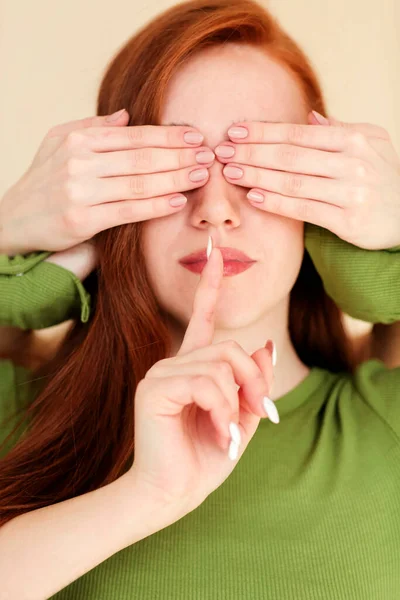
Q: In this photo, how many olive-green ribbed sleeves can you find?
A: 2